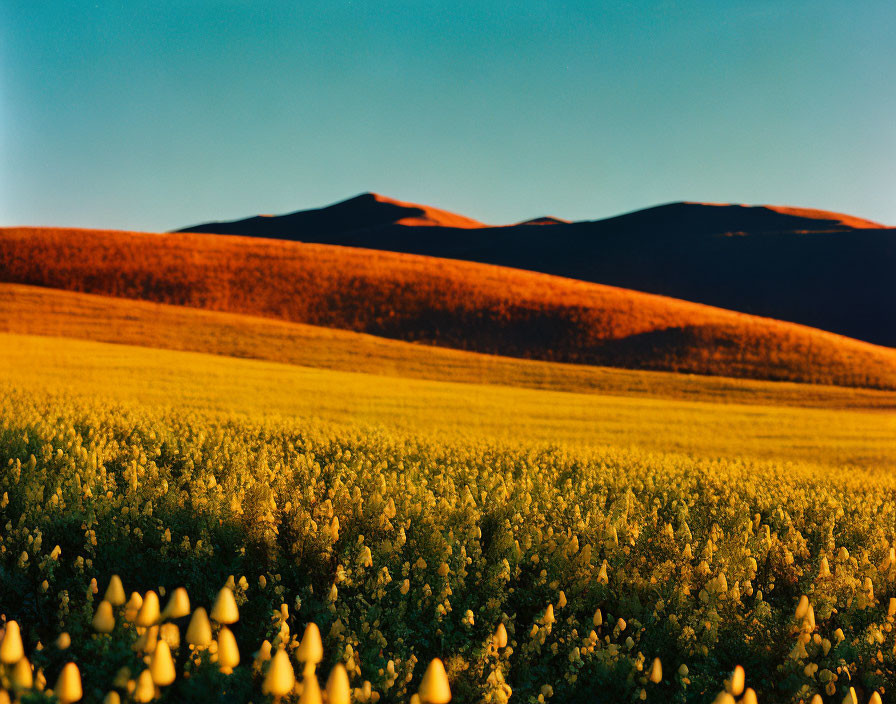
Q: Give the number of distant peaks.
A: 3